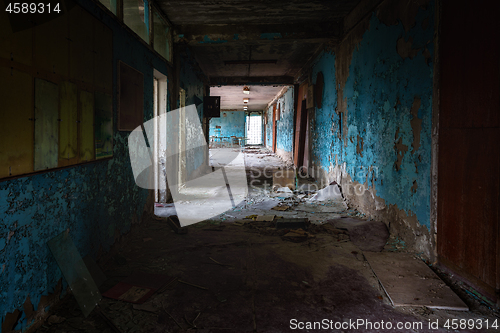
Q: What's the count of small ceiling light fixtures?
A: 3